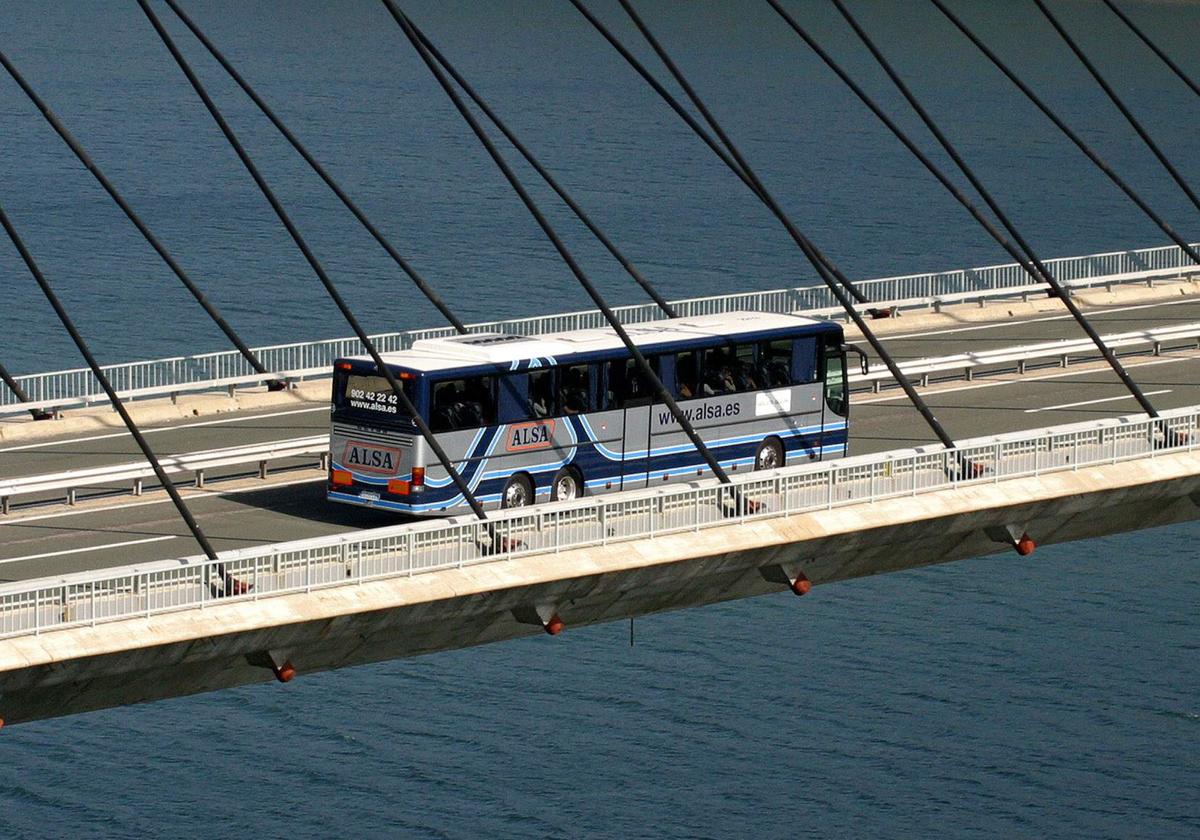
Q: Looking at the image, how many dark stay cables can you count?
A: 14